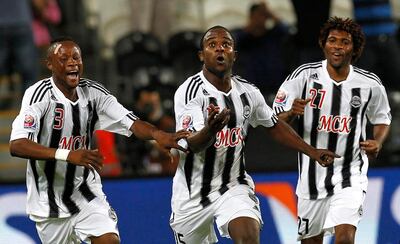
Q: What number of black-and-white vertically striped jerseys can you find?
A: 3